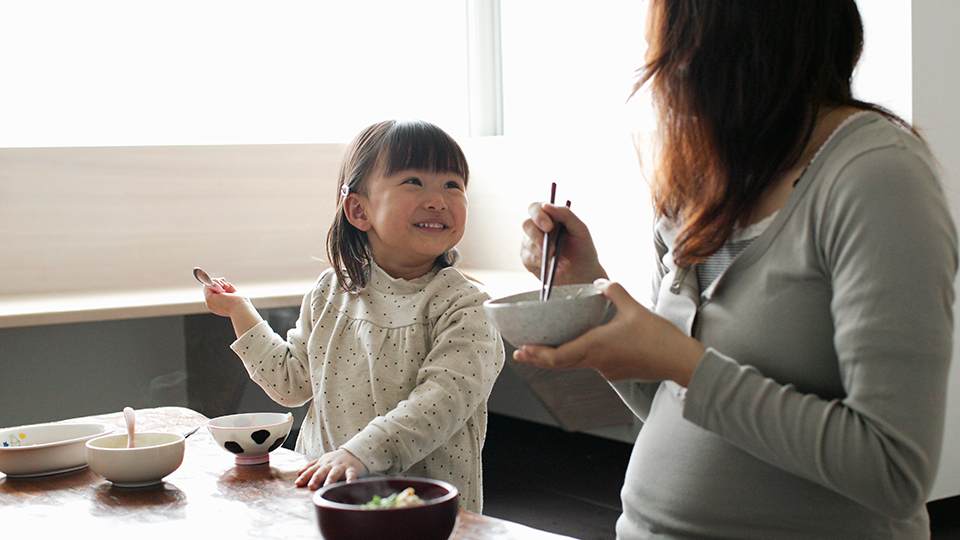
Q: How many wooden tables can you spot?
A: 1